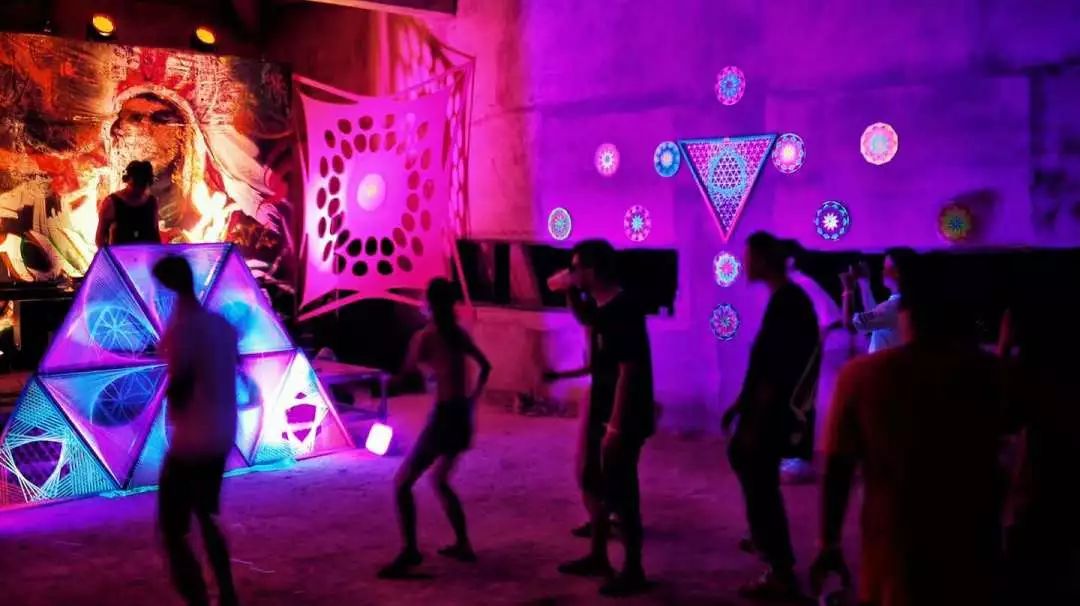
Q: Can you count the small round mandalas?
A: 11